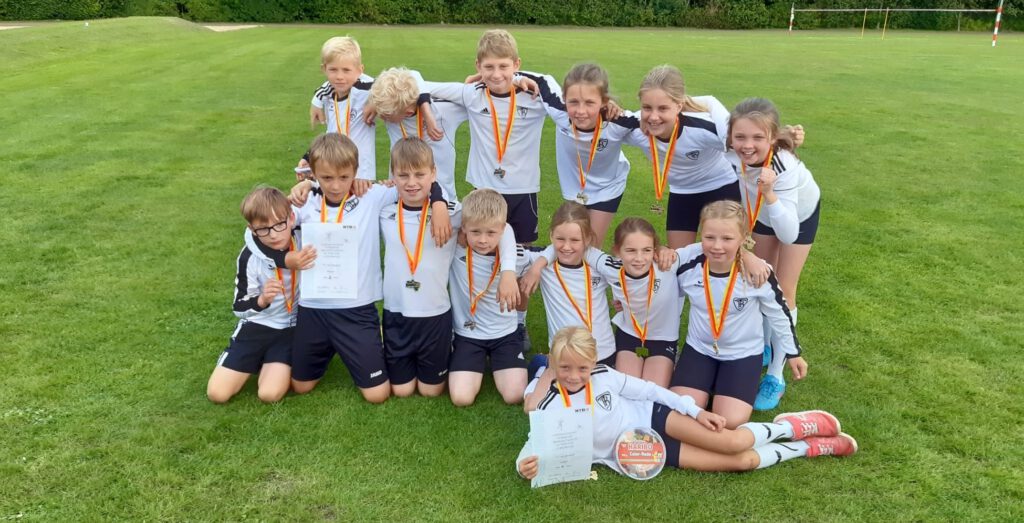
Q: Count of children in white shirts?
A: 14